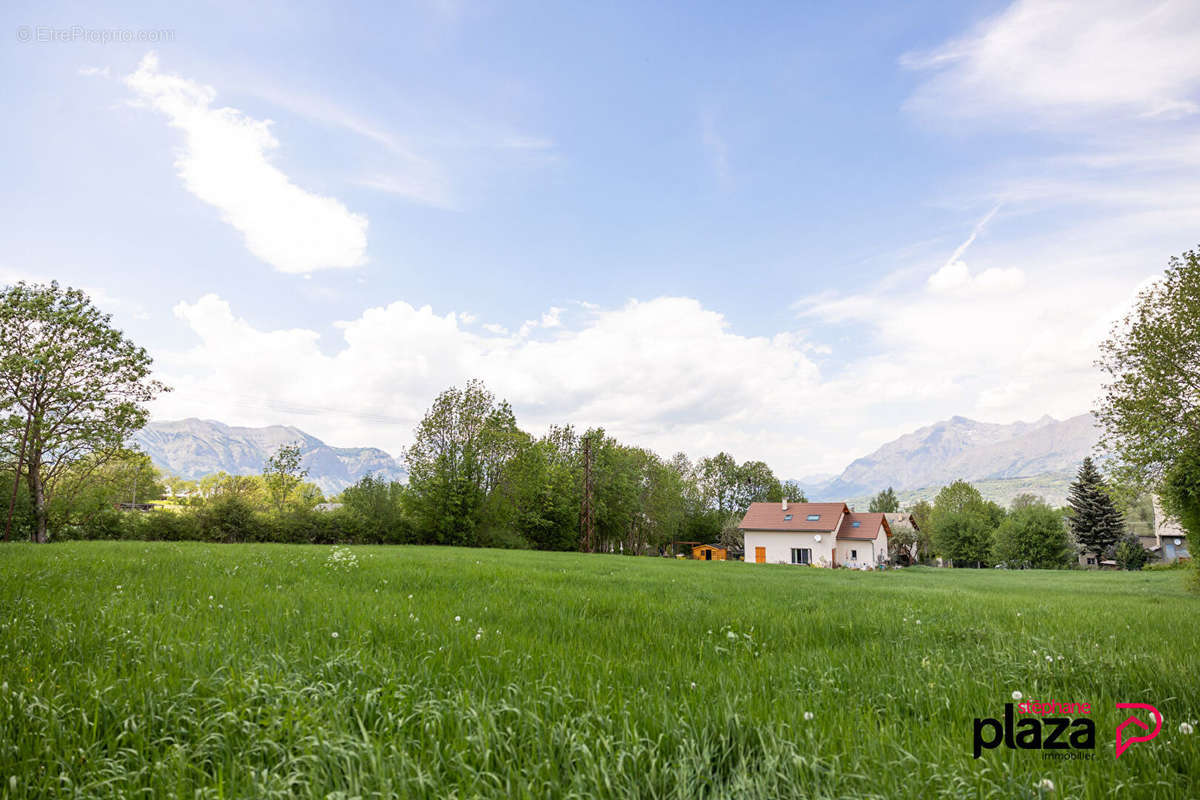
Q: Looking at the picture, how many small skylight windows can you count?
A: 3